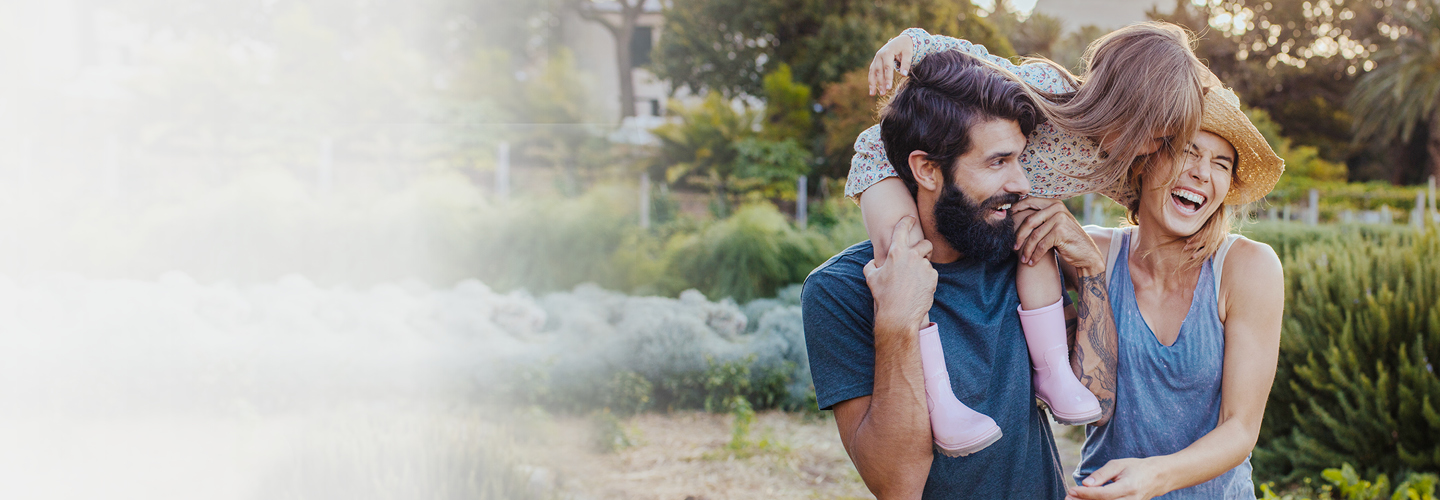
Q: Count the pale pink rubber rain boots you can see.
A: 2